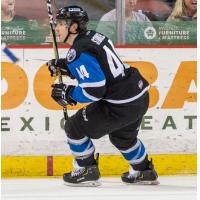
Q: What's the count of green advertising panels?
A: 2